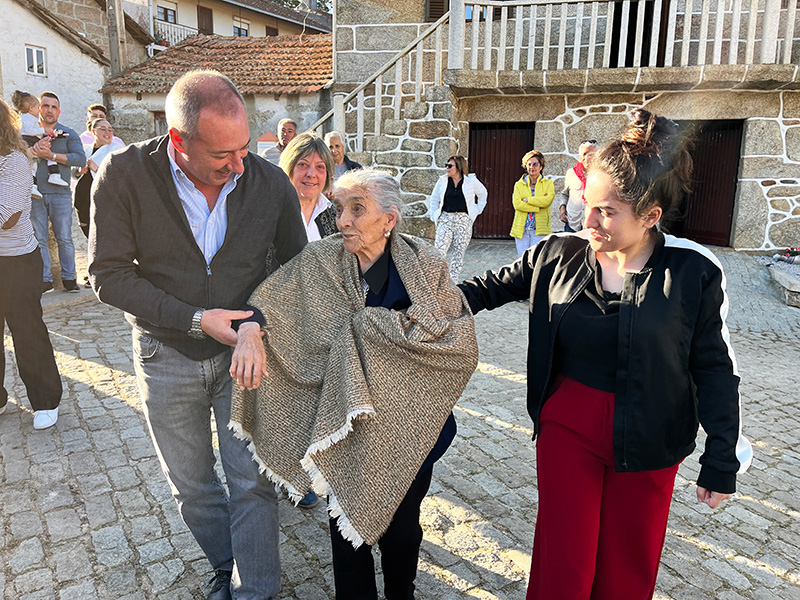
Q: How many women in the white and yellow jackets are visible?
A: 2